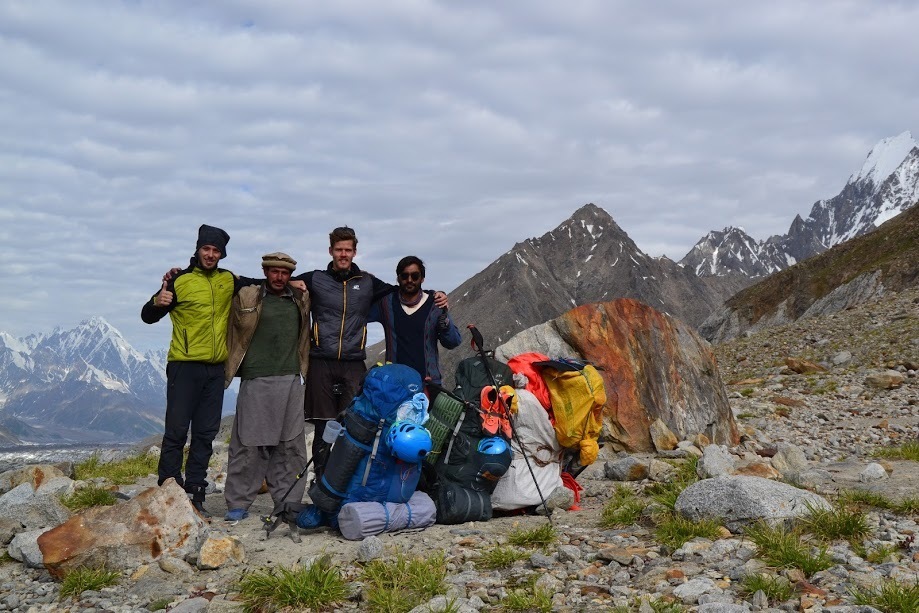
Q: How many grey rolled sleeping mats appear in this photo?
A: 1